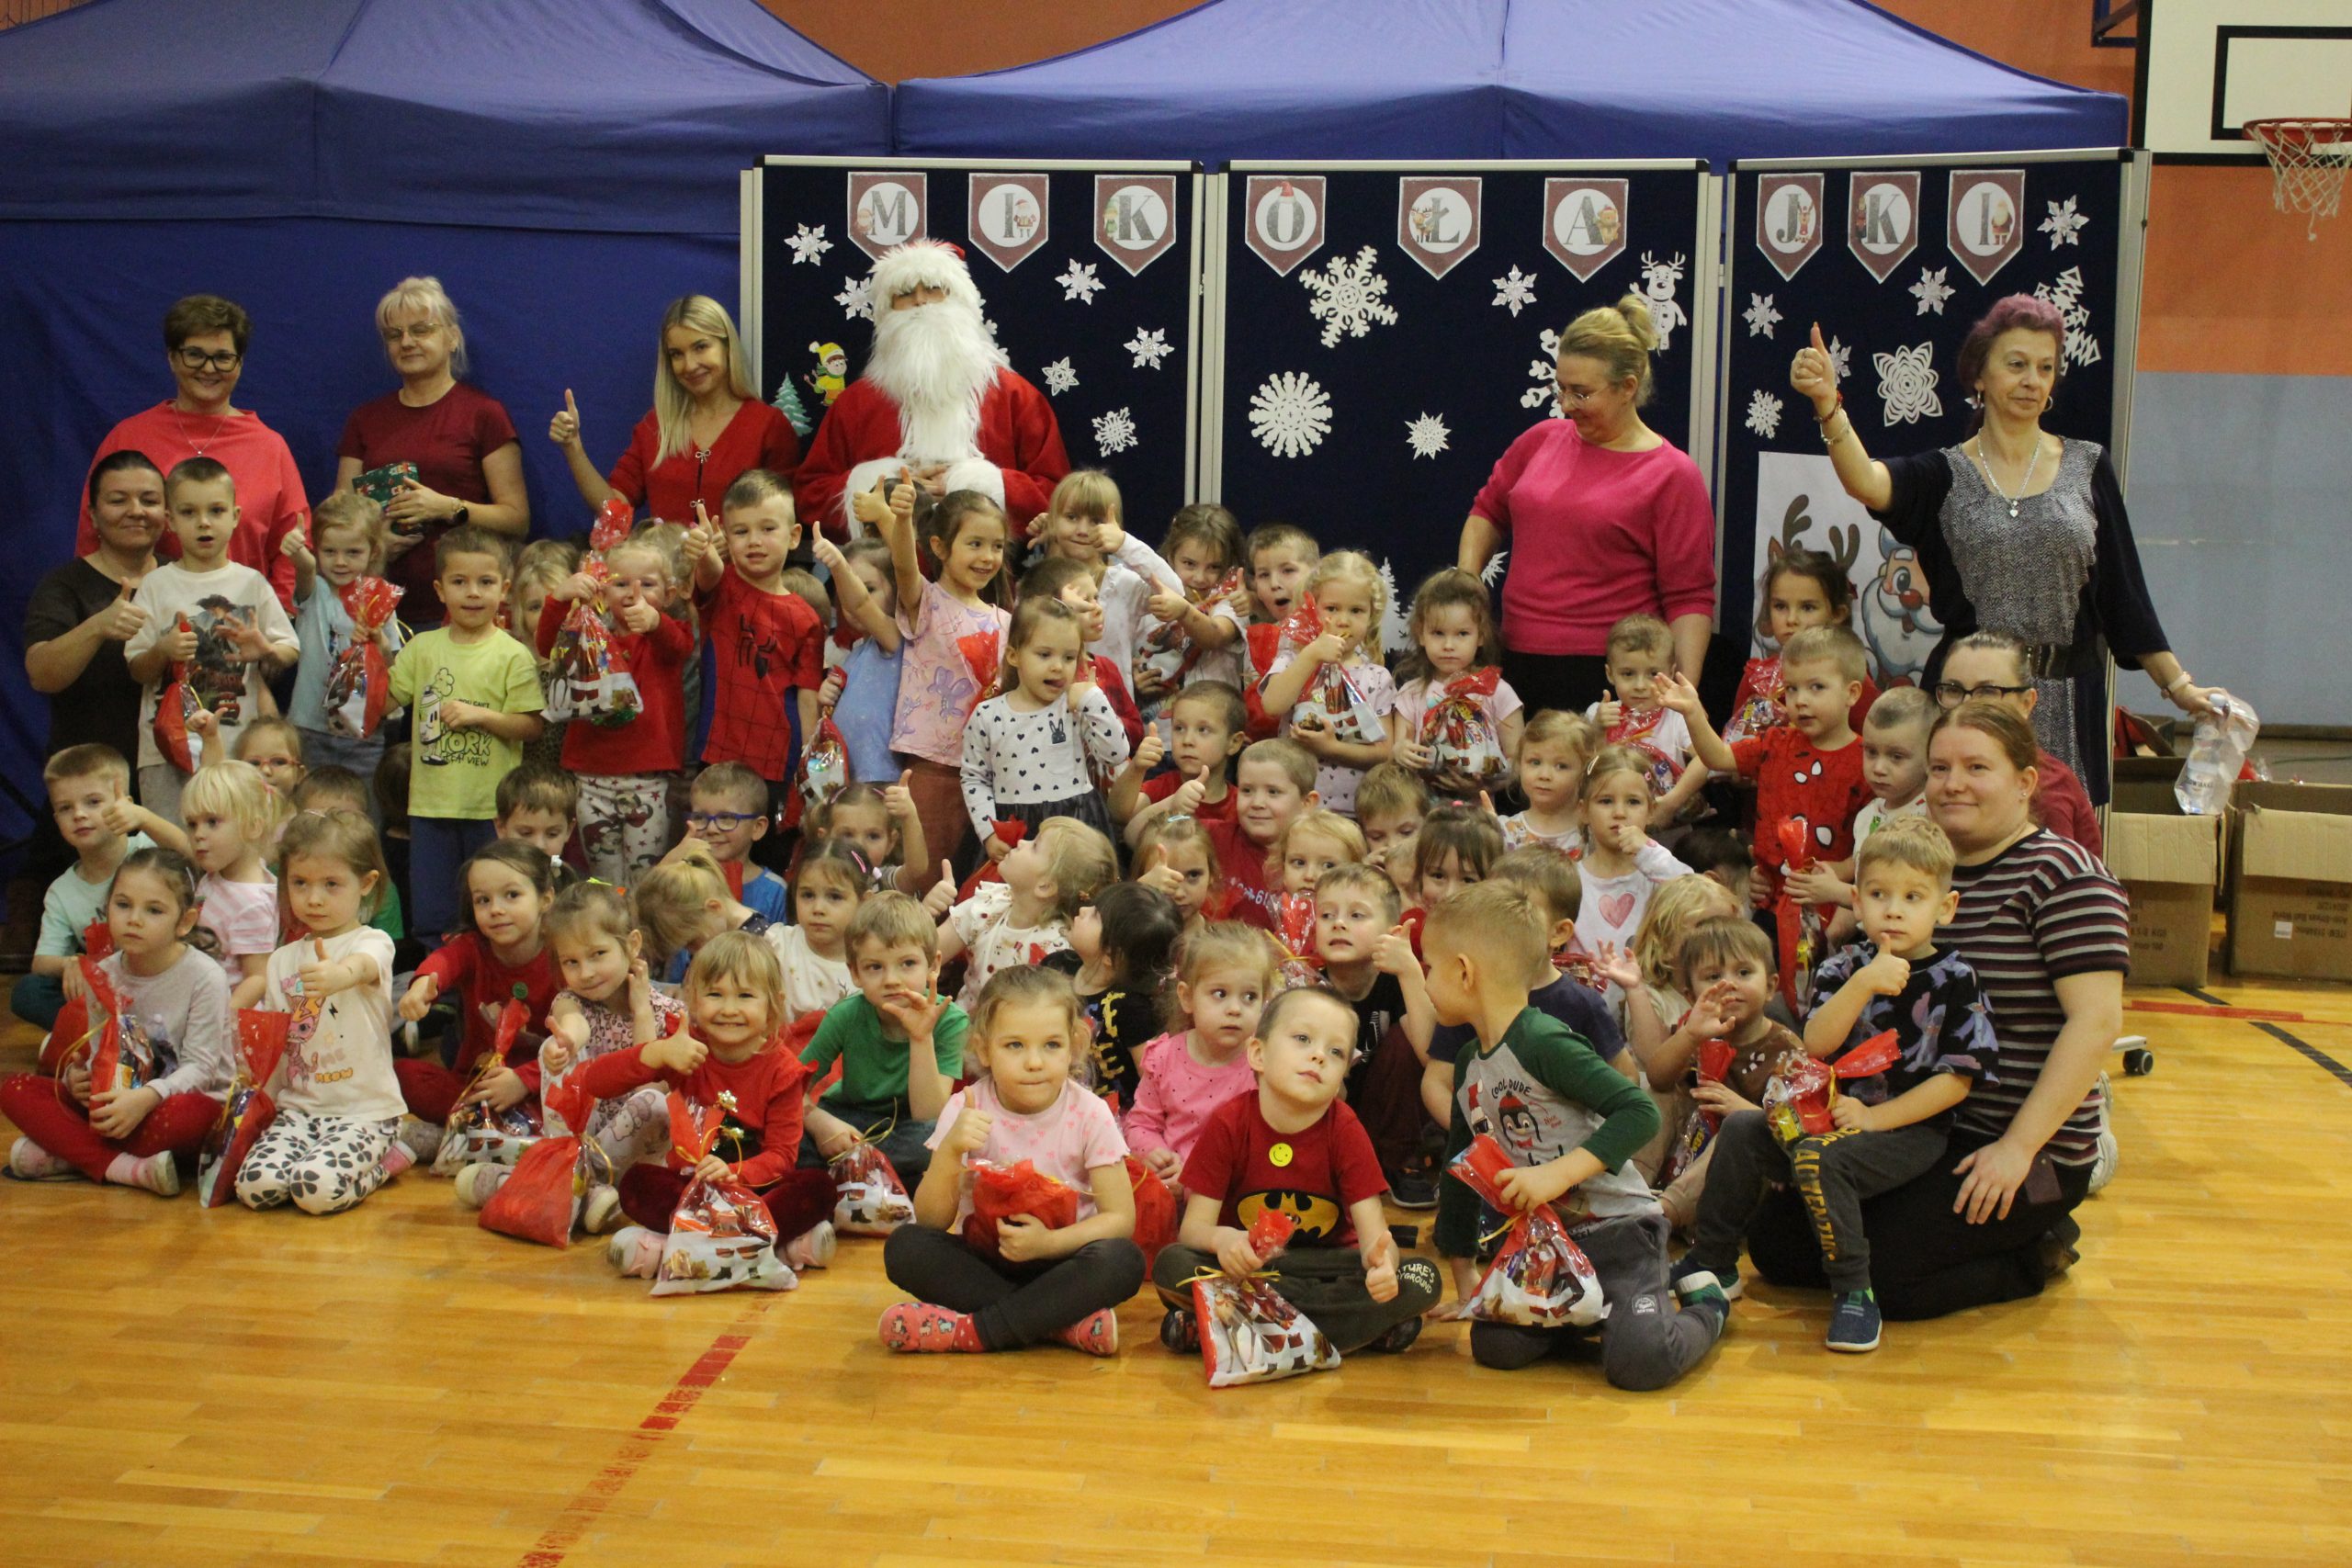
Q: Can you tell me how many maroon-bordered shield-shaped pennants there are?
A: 9